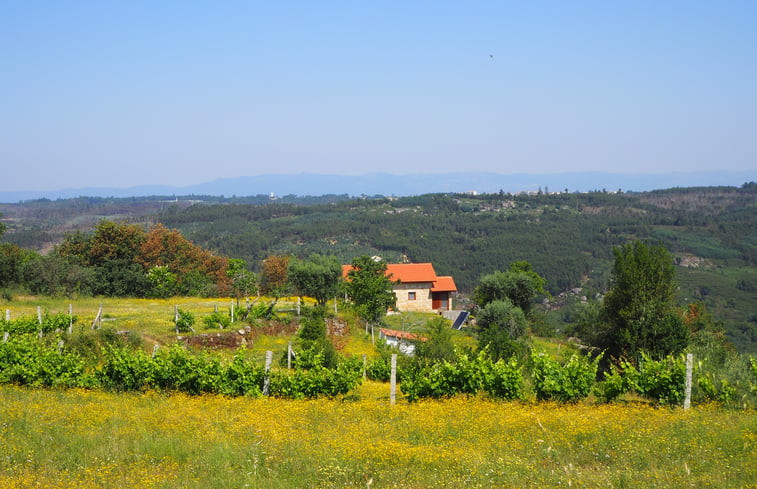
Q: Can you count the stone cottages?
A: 1